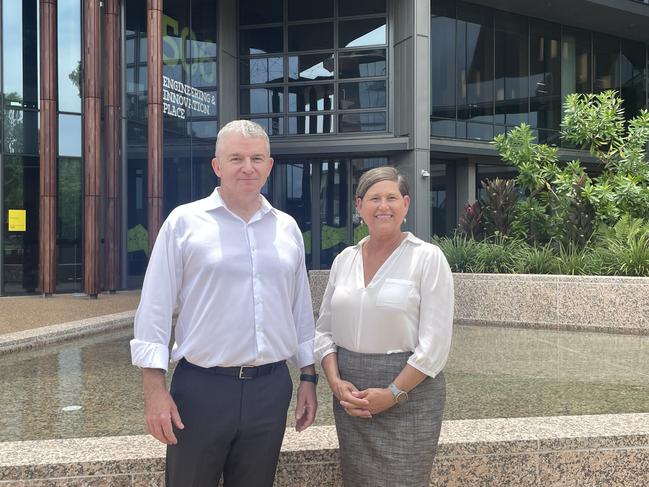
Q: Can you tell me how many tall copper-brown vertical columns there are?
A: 4